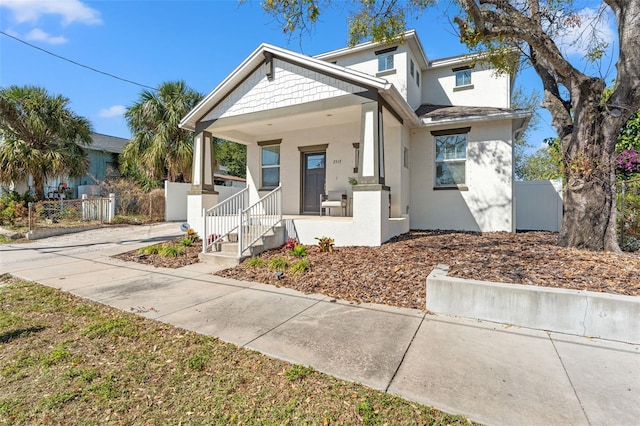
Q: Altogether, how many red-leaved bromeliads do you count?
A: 2